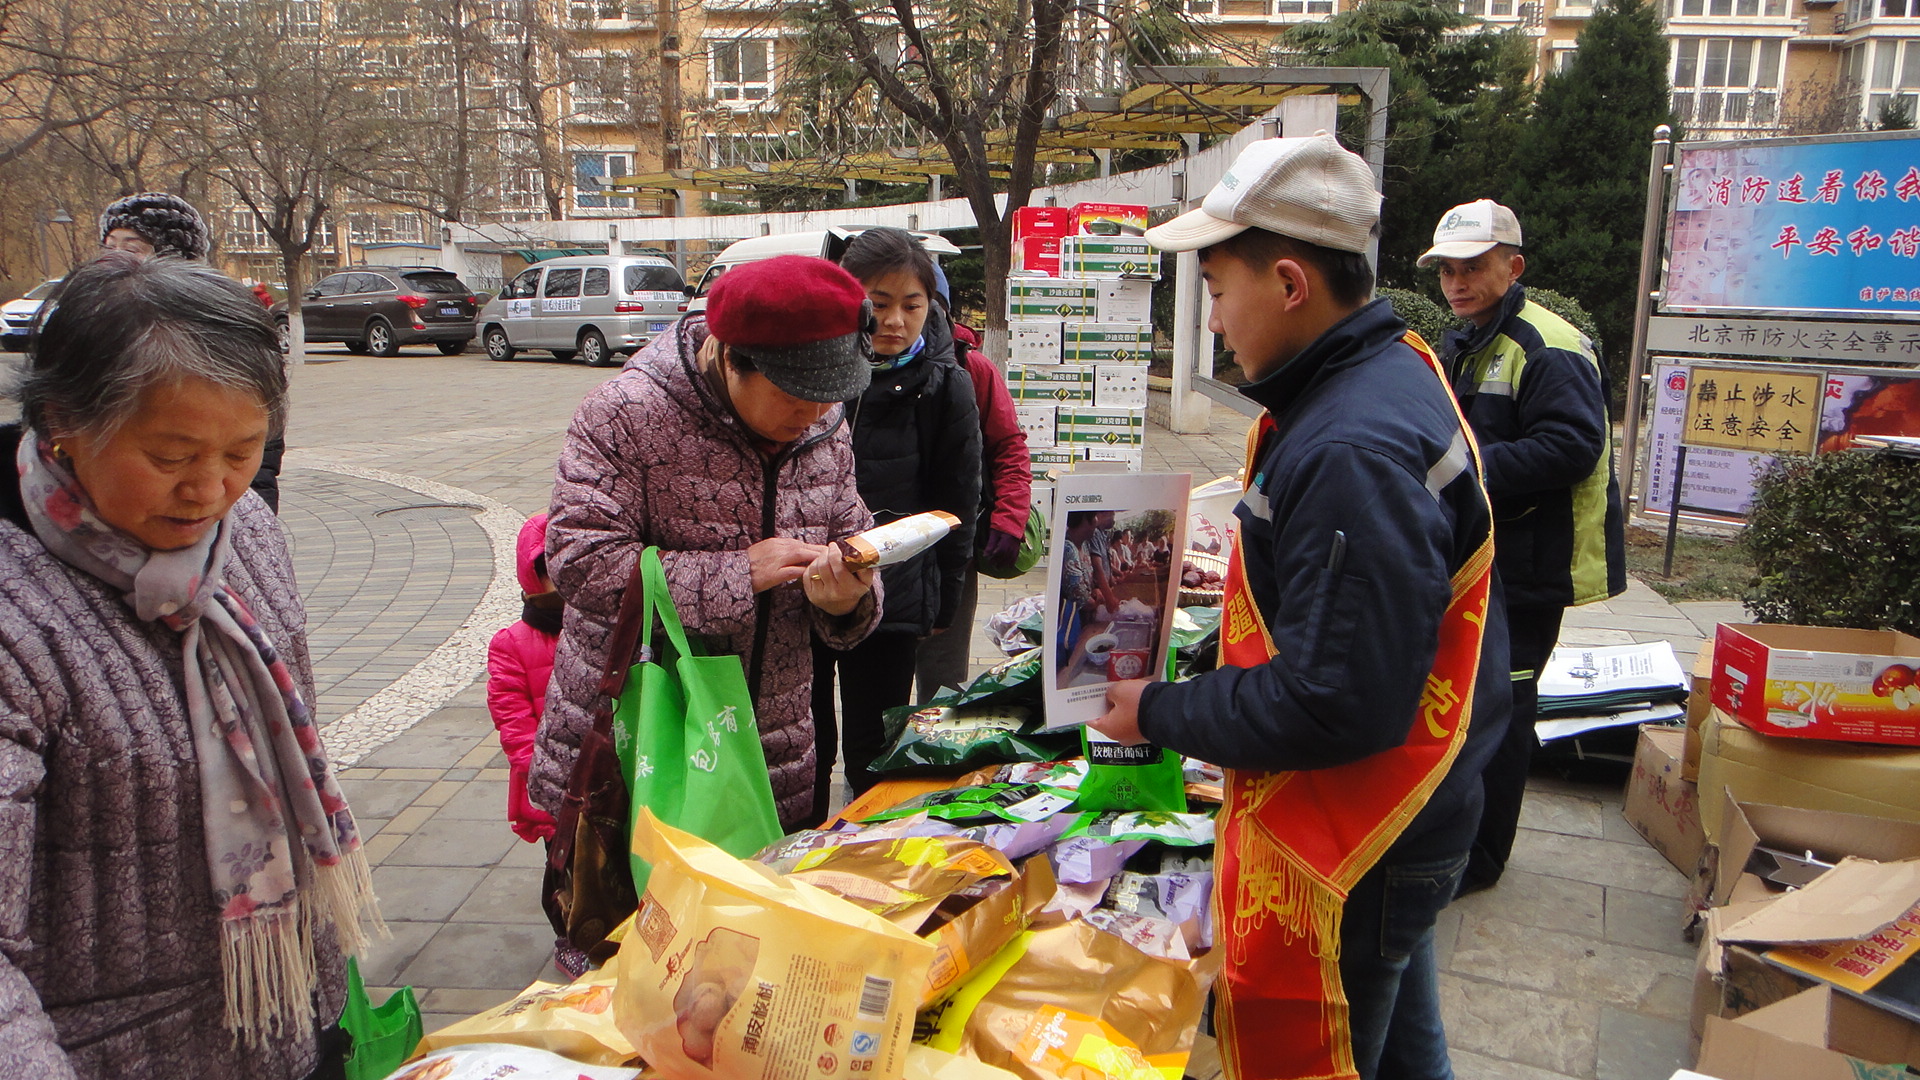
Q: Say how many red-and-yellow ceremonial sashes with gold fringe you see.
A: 1